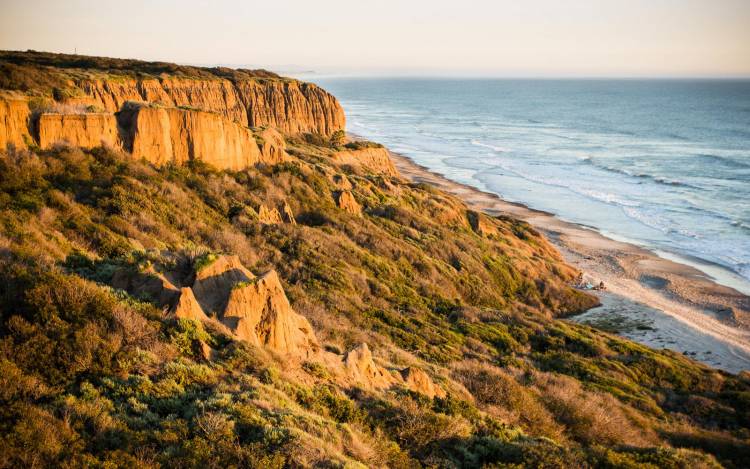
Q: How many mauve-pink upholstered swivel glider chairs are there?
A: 0